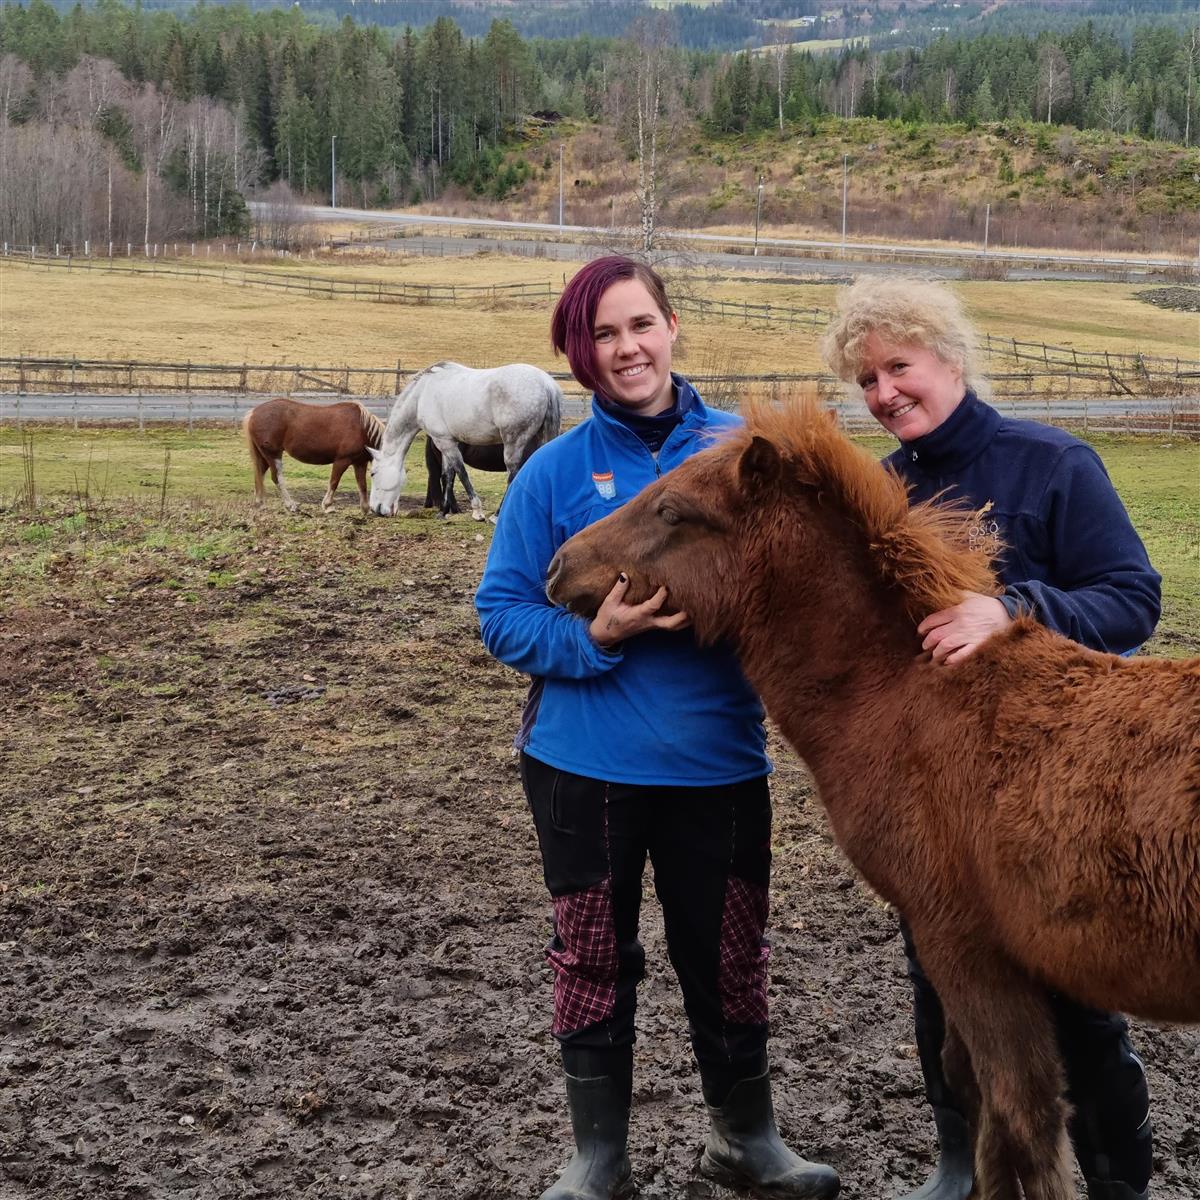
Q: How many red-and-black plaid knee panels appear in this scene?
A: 2